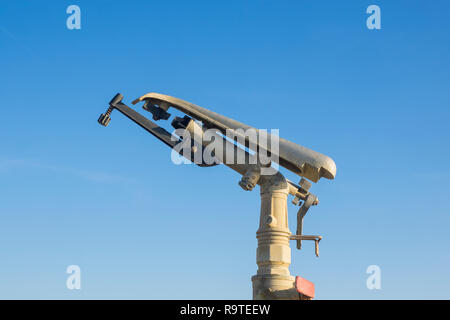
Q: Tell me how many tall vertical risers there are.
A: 1